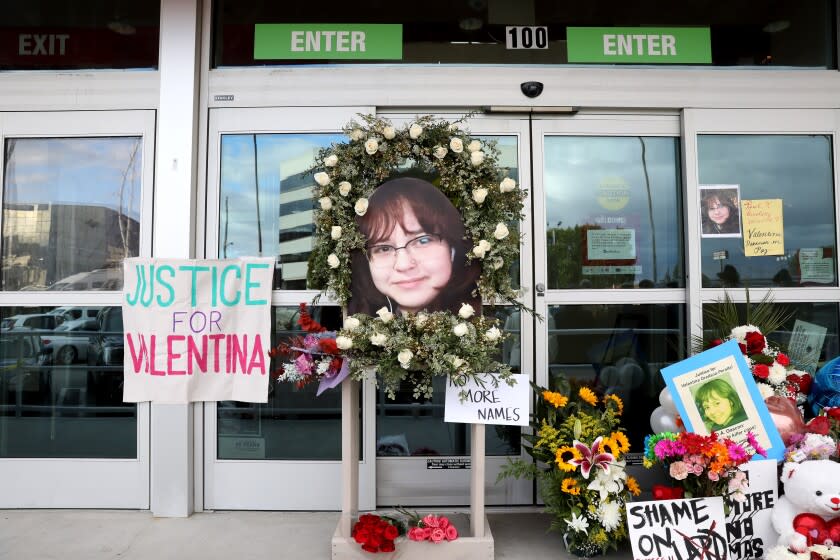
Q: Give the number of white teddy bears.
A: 1